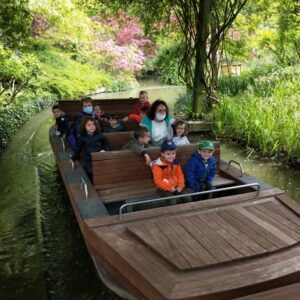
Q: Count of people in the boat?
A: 12